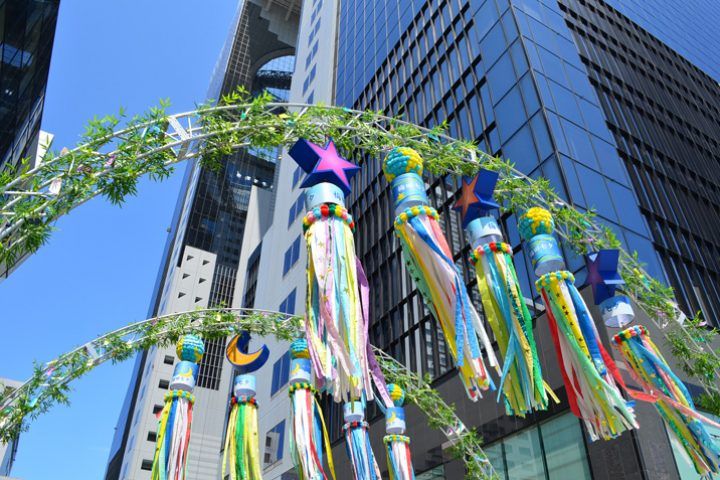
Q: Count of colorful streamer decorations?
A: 10